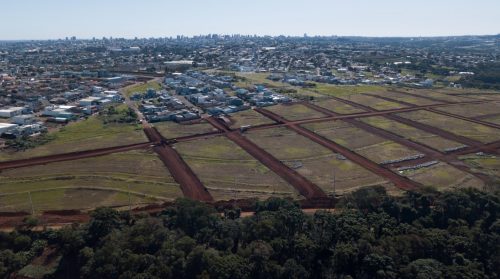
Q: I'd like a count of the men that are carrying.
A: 0